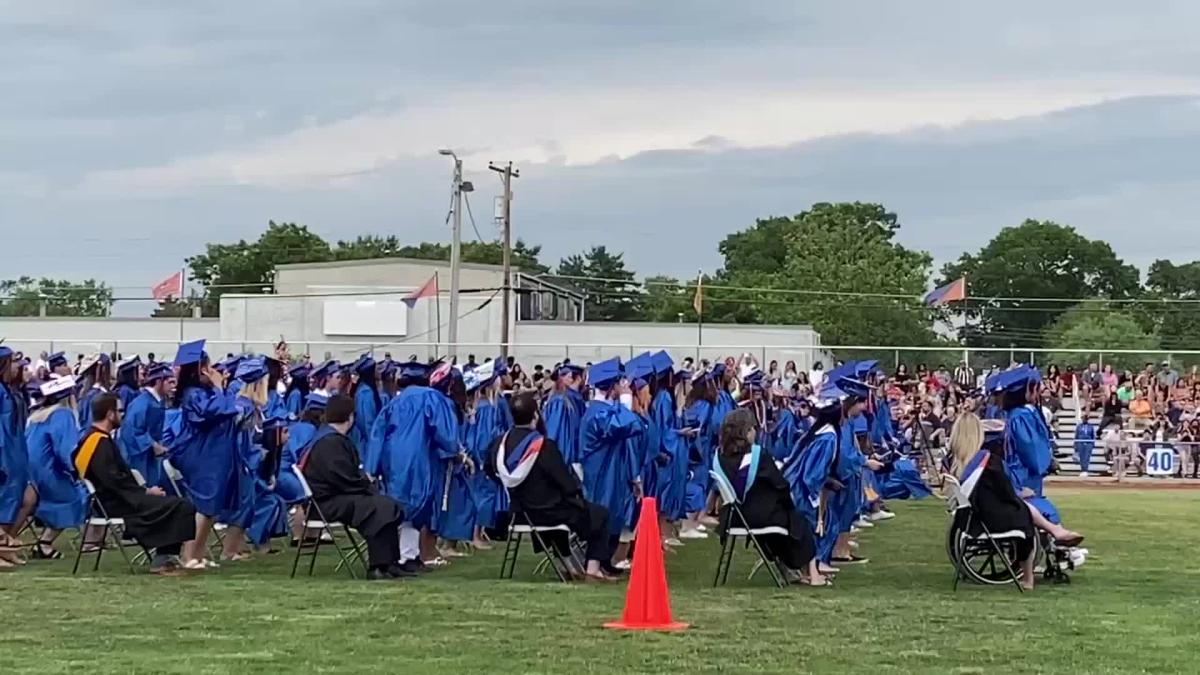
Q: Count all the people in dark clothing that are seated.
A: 5